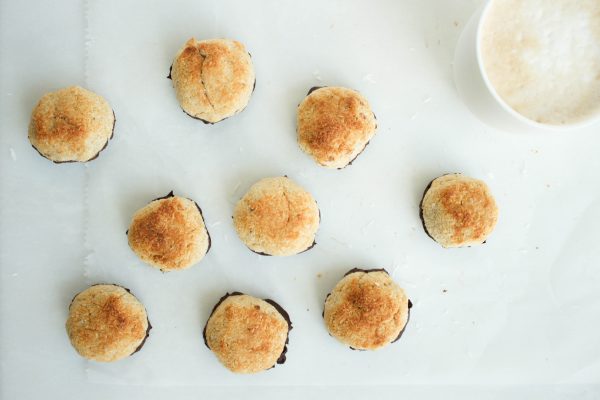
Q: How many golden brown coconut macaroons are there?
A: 9